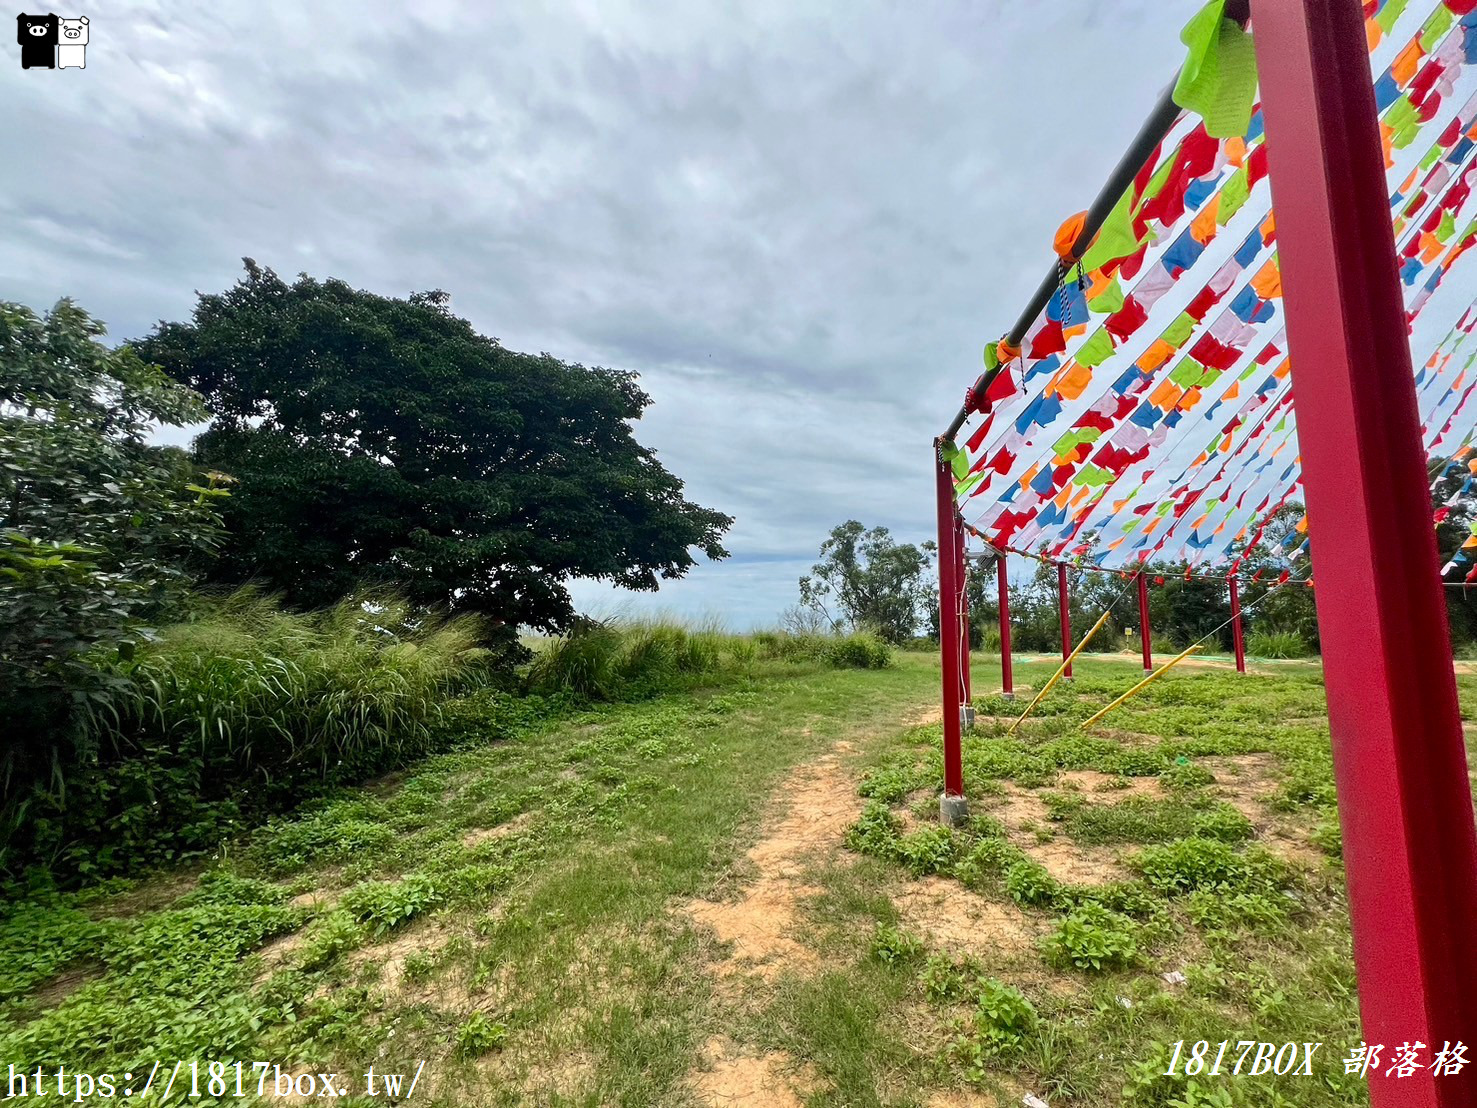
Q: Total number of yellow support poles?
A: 2